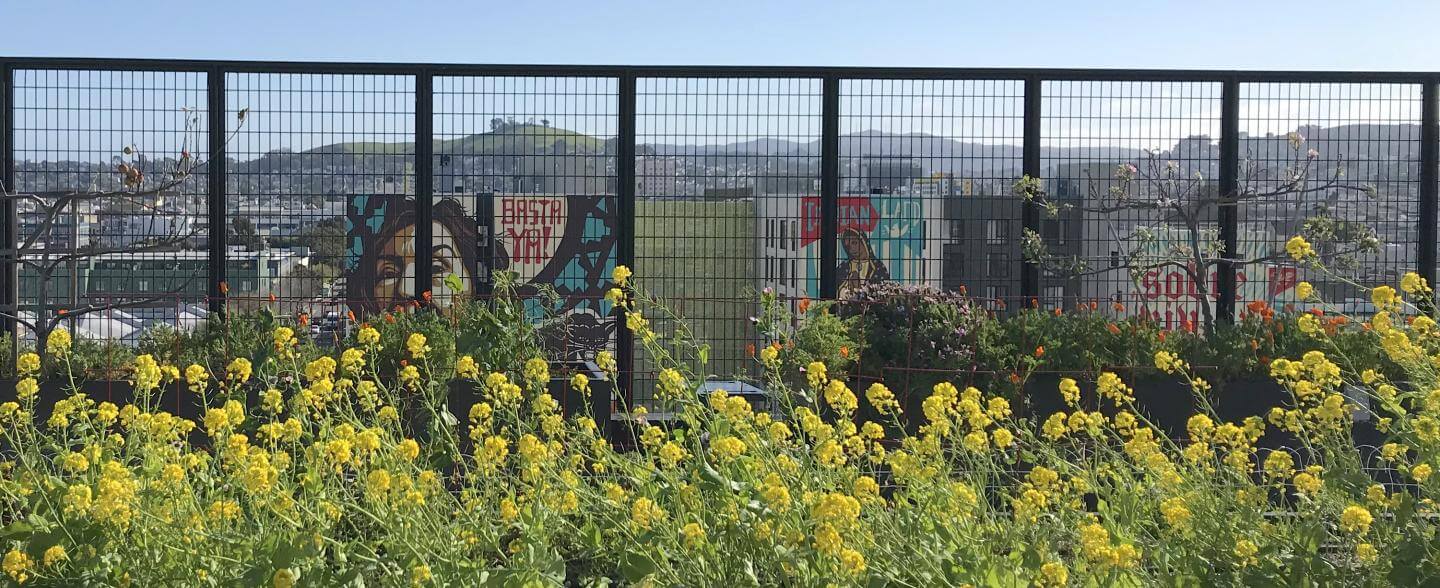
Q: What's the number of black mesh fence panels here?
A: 7